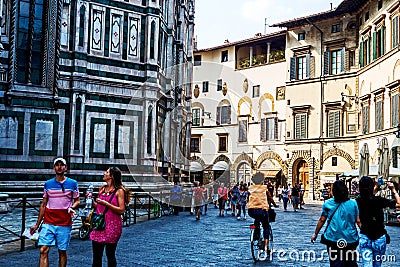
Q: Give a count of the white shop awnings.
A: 2